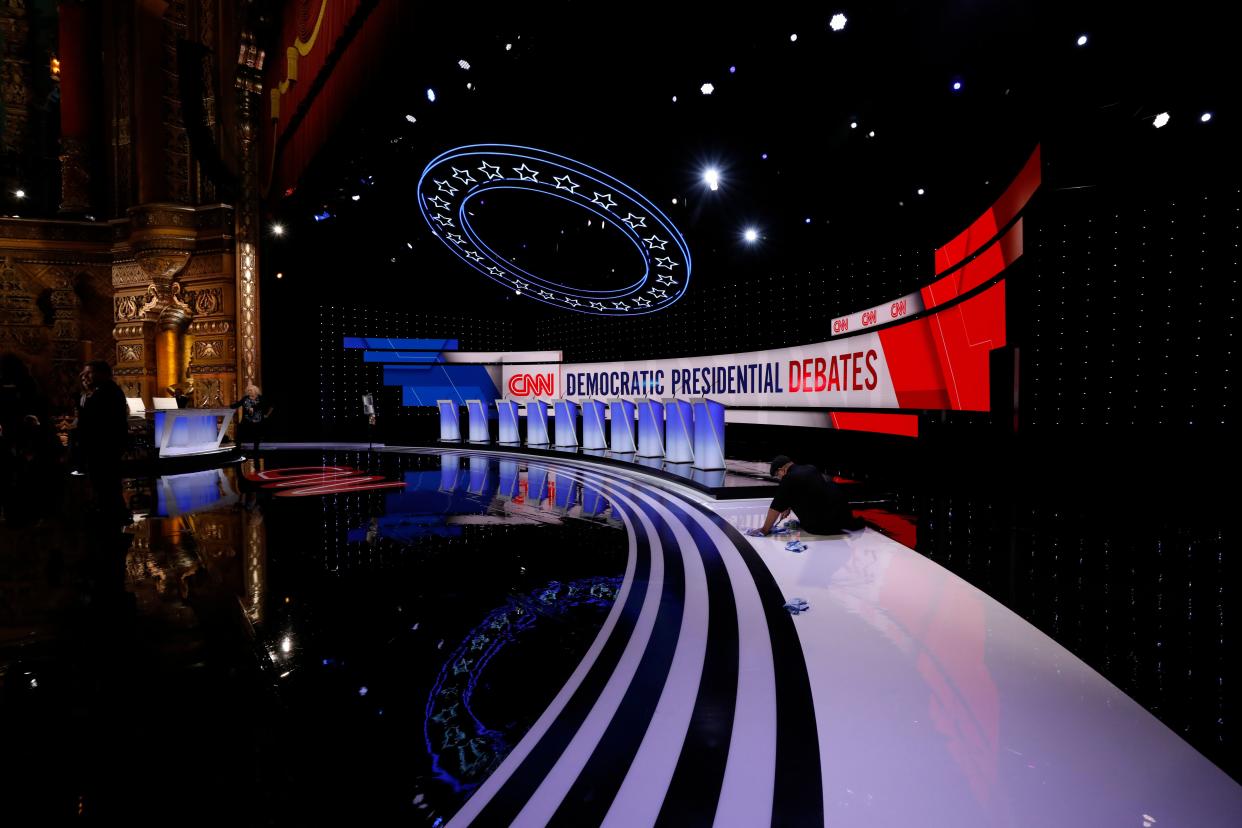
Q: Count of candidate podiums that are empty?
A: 10